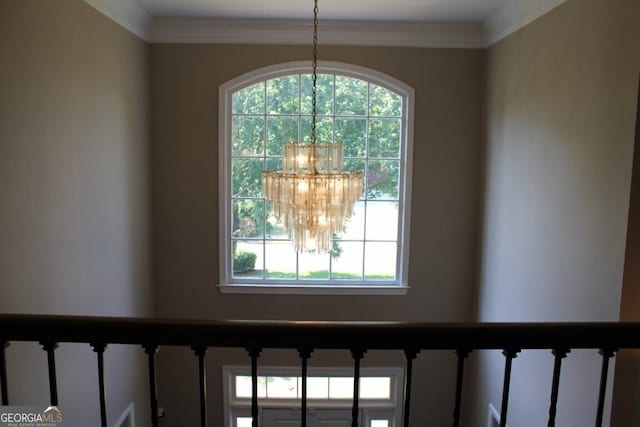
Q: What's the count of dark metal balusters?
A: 13